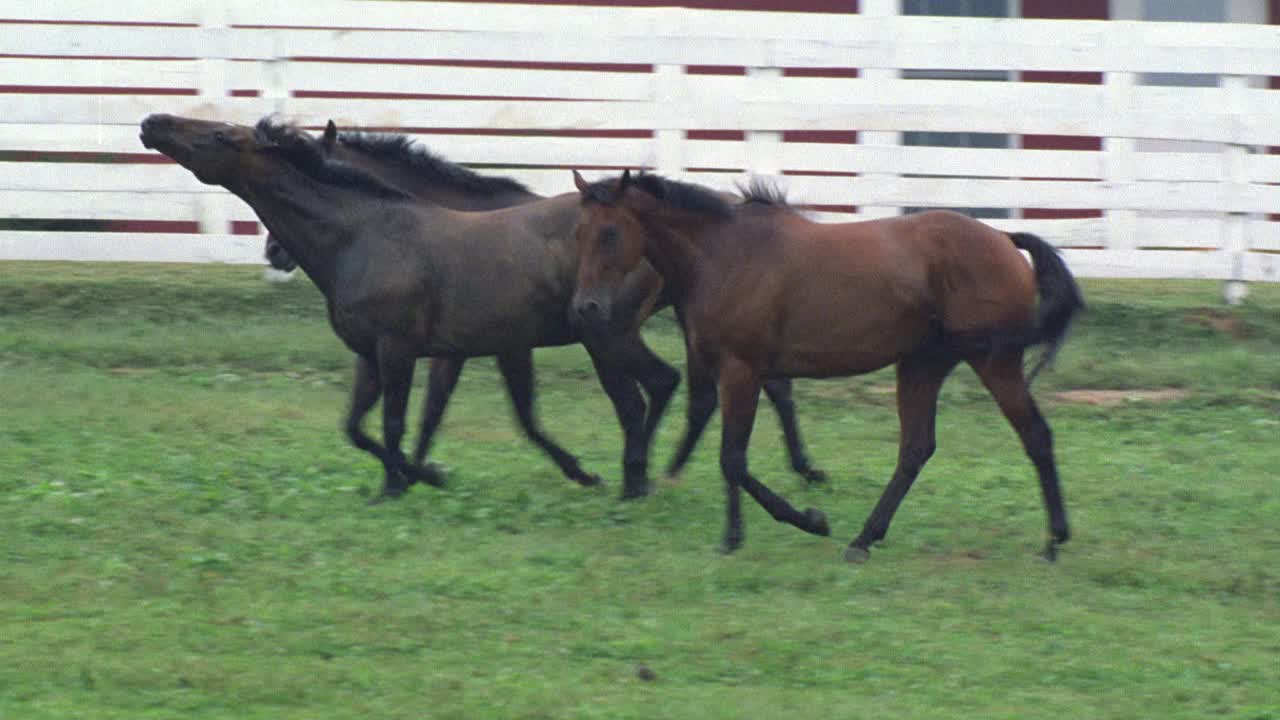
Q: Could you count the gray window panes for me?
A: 2